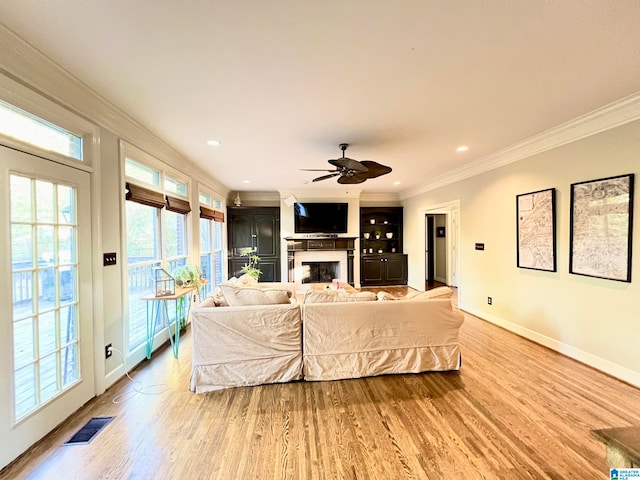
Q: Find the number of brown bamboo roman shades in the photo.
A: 4